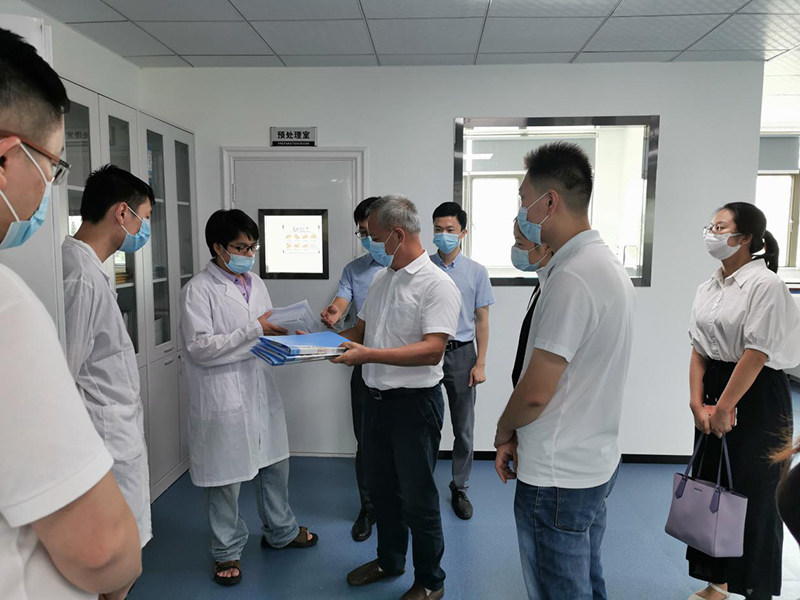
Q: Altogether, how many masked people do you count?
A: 9